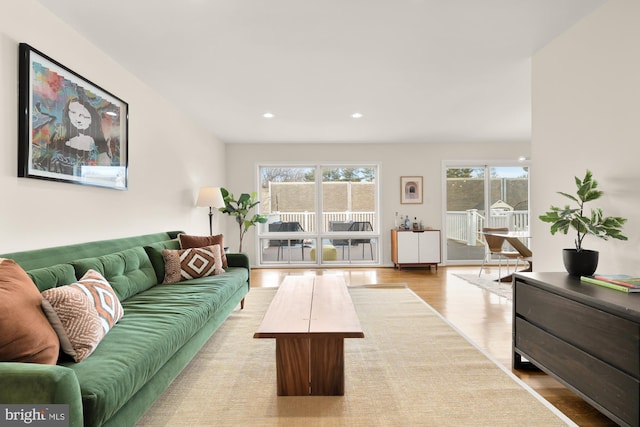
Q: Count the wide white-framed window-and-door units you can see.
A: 2